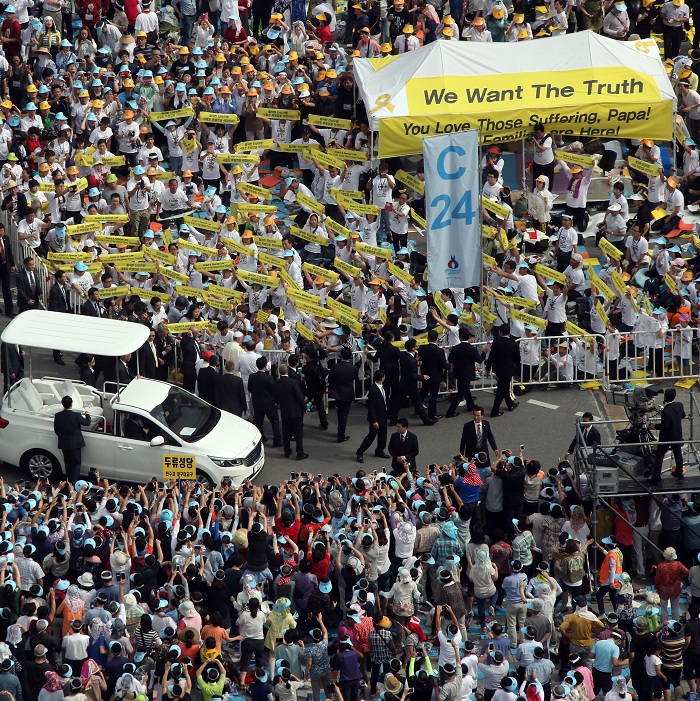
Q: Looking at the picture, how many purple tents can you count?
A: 0